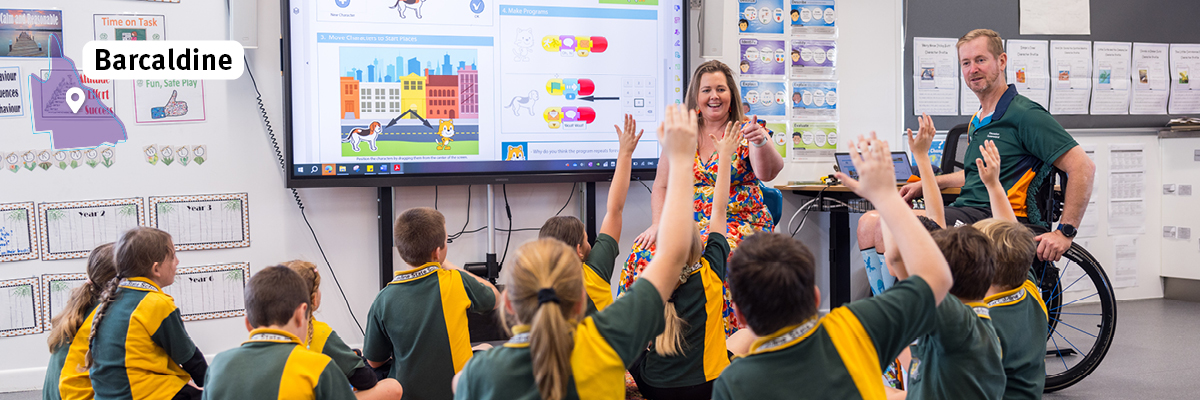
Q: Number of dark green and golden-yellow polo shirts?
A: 11